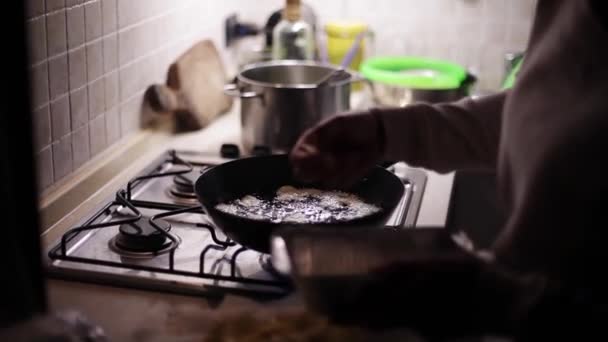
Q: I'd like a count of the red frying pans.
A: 0